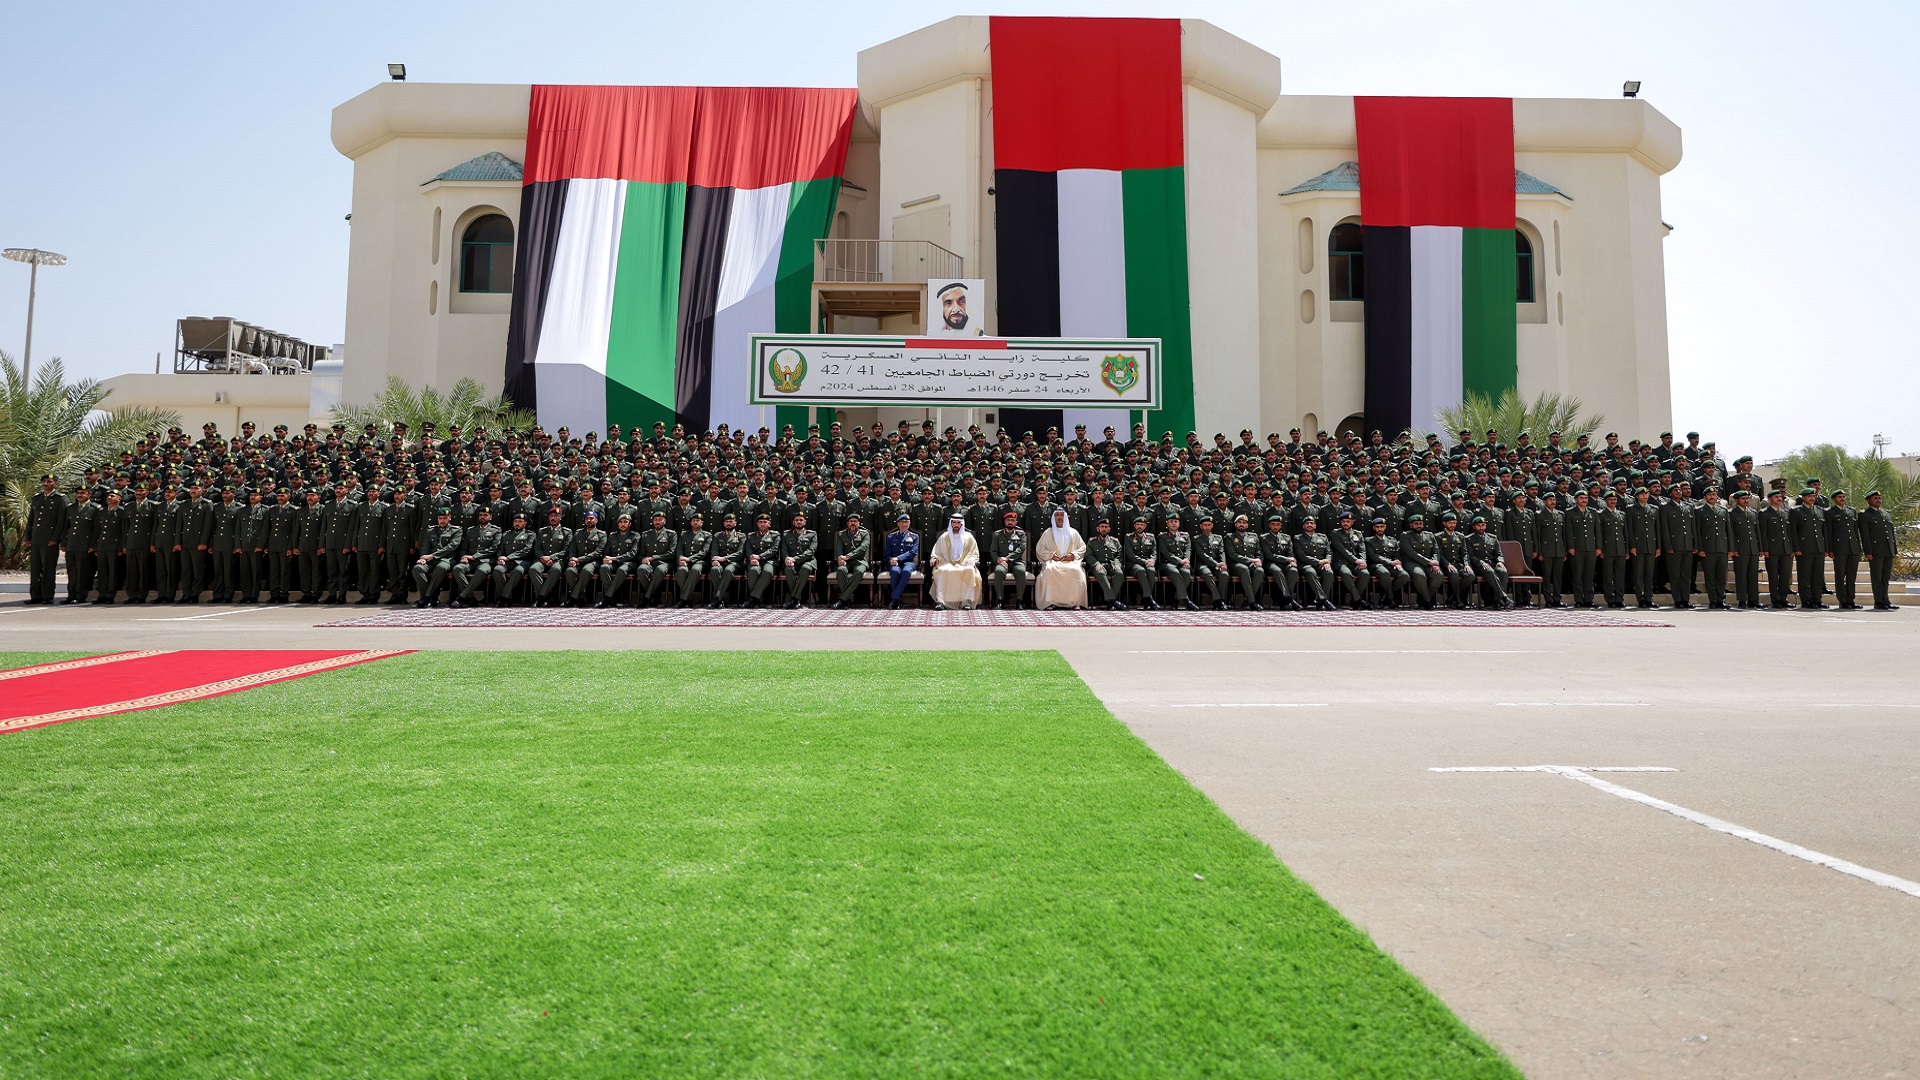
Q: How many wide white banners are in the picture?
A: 1